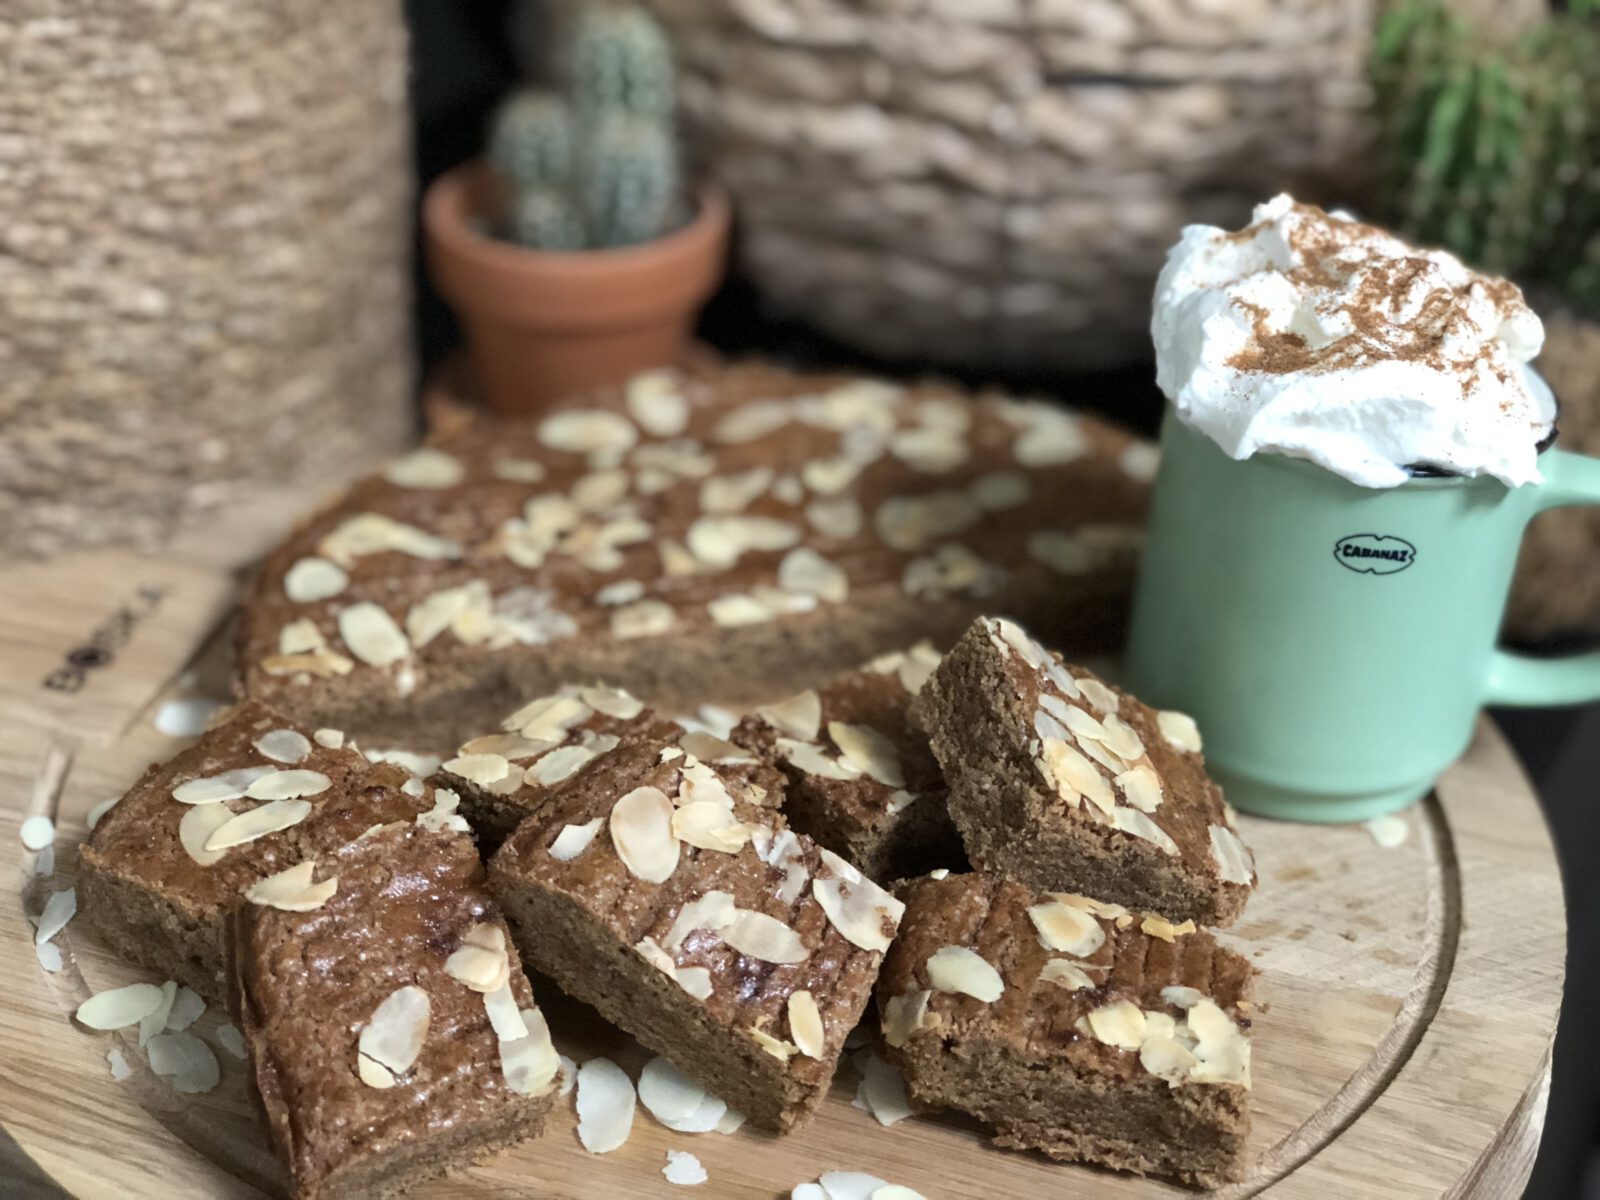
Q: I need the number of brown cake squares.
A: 7